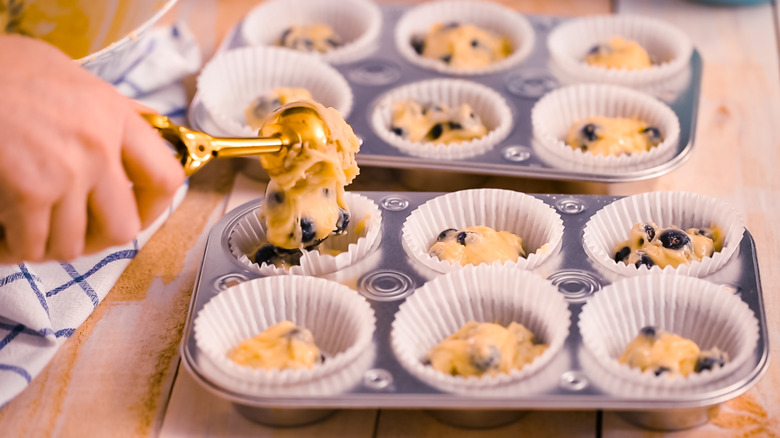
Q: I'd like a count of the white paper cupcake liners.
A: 12